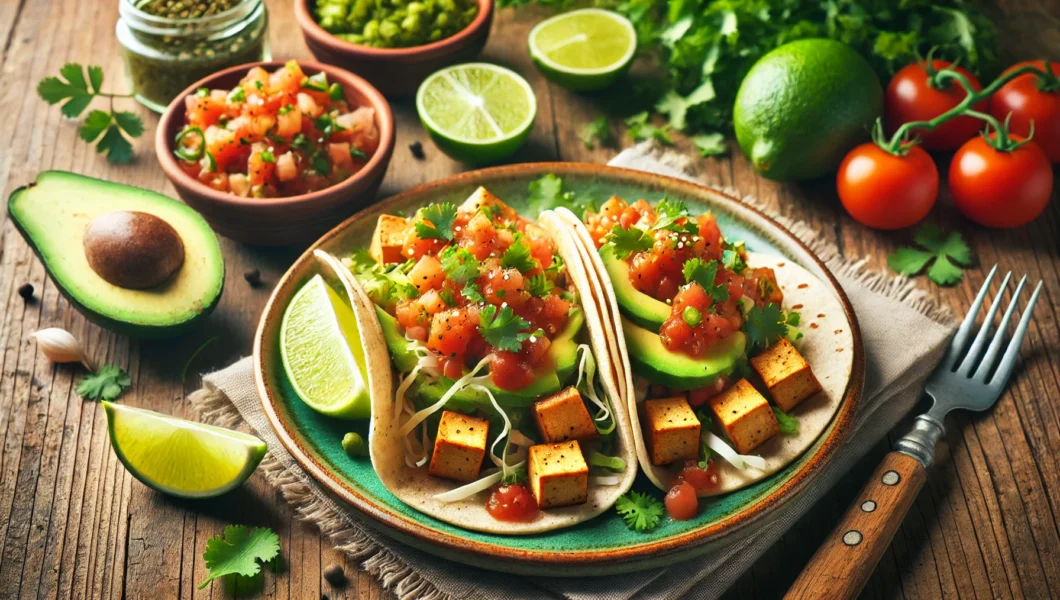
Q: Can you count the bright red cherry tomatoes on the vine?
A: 4